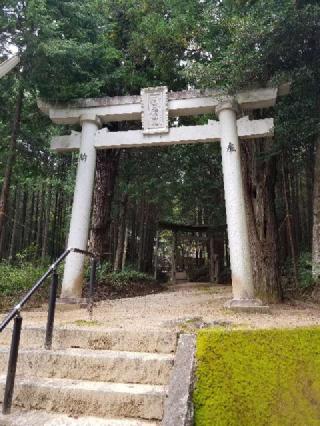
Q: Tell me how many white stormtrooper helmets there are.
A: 0